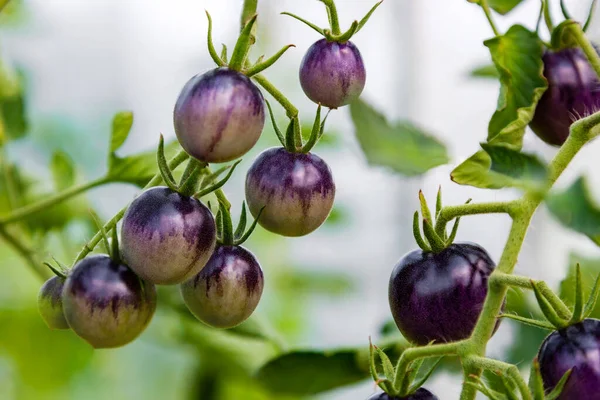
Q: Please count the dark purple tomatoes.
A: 4